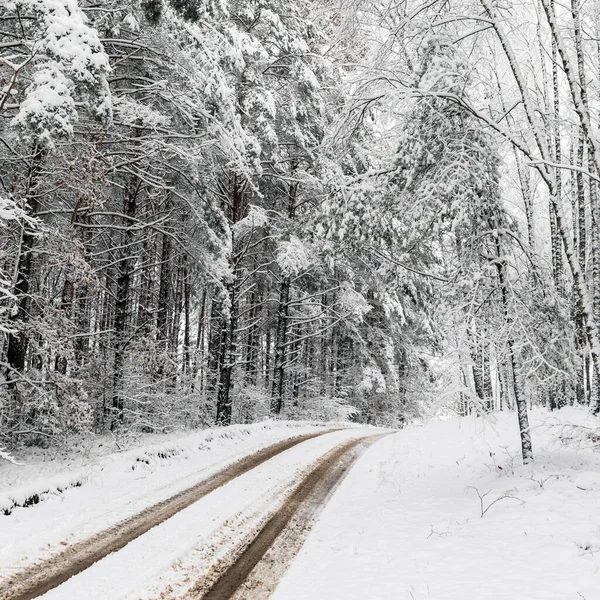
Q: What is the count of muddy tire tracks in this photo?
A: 2